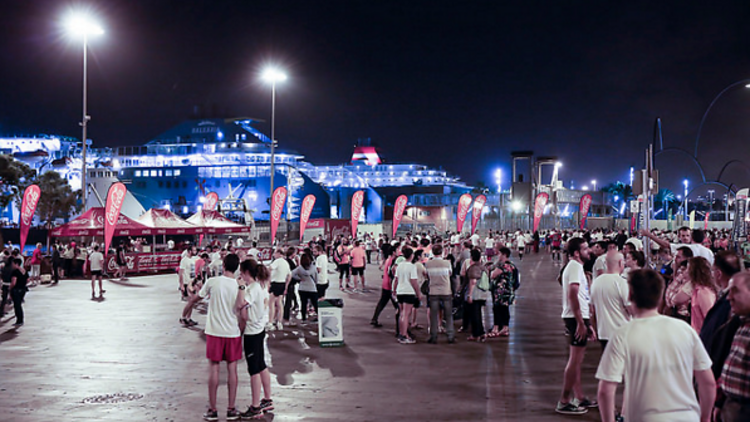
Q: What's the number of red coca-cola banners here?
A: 11